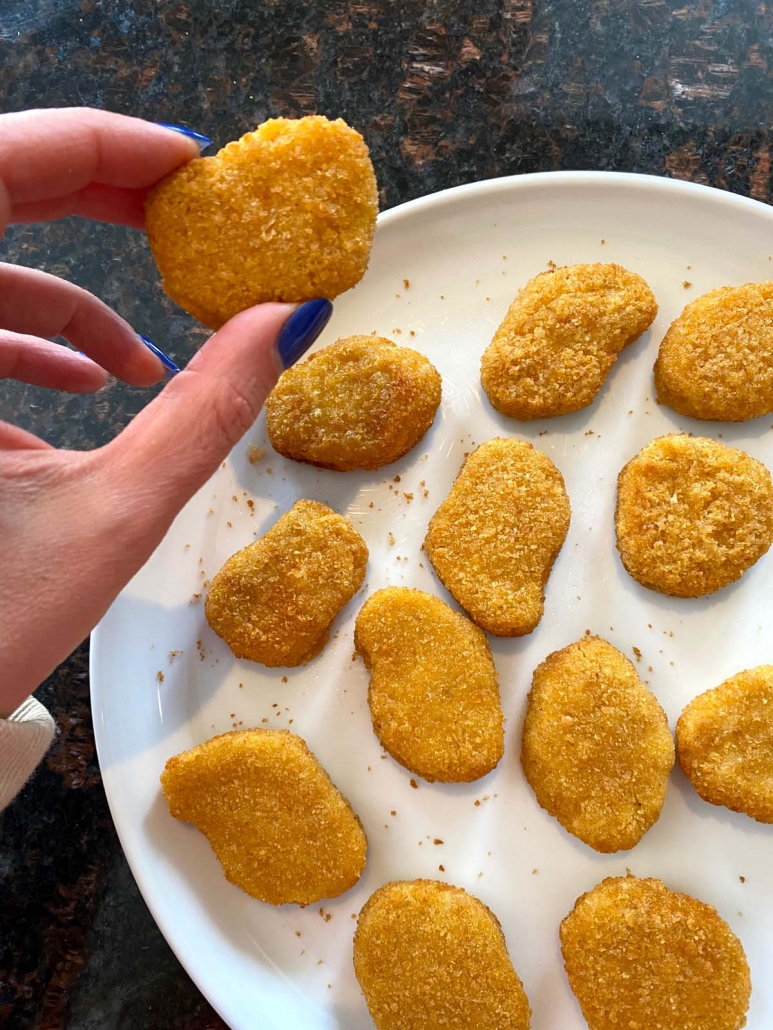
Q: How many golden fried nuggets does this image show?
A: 13